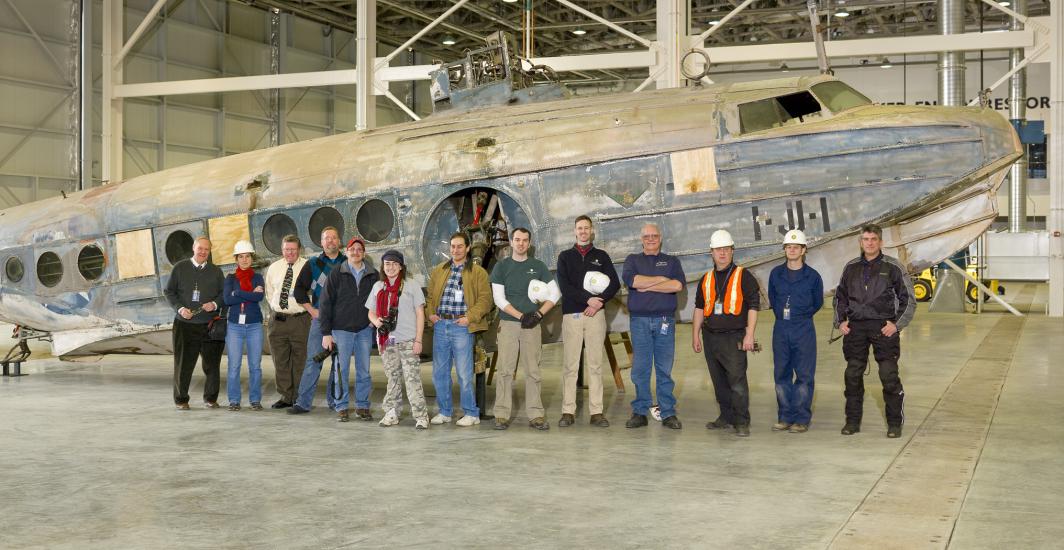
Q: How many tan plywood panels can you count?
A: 3